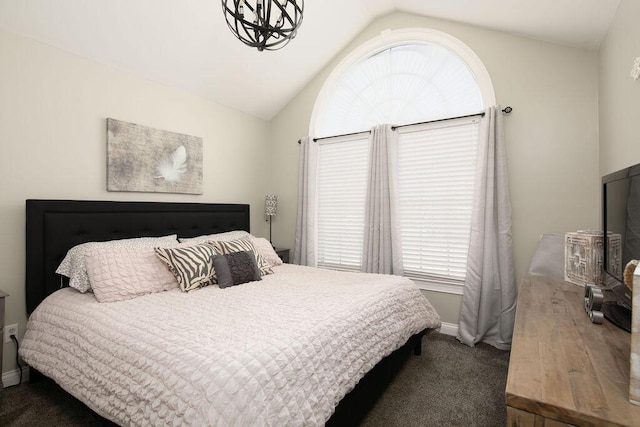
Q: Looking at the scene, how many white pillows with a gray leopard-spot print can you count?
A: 2